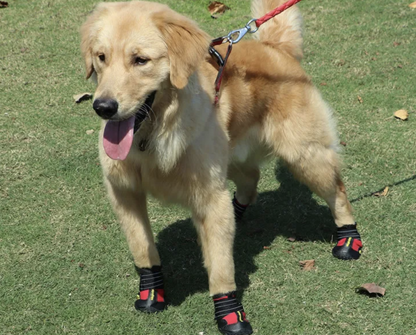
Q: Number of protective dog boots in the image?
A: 4